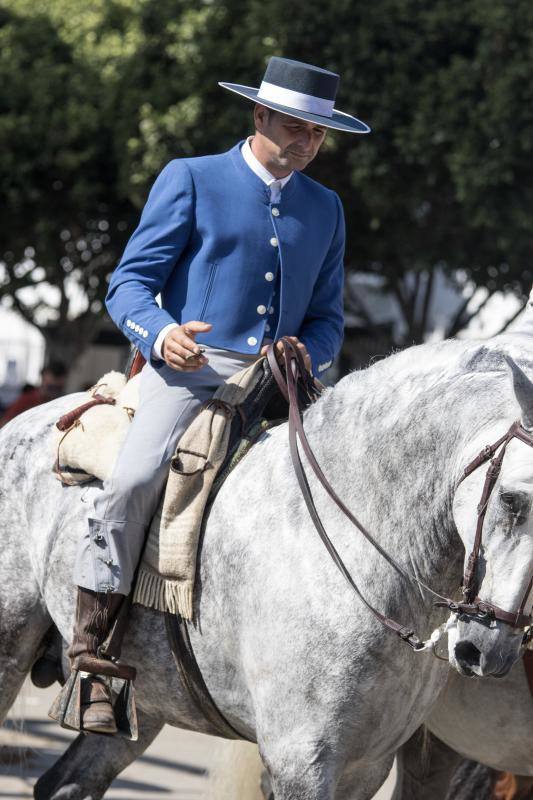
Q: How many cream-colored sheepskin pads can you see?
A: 1